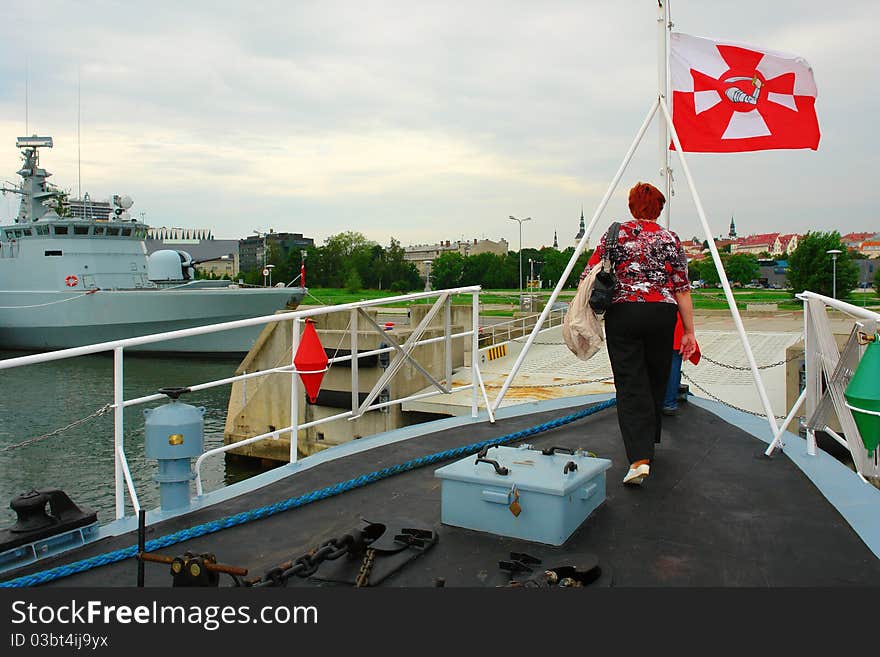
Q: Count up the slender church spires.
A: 3